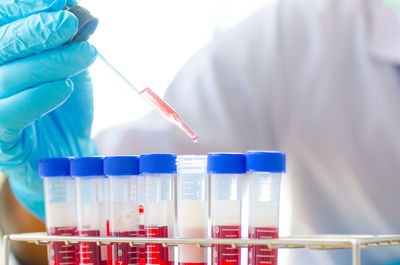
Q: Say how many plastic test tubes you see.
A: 7